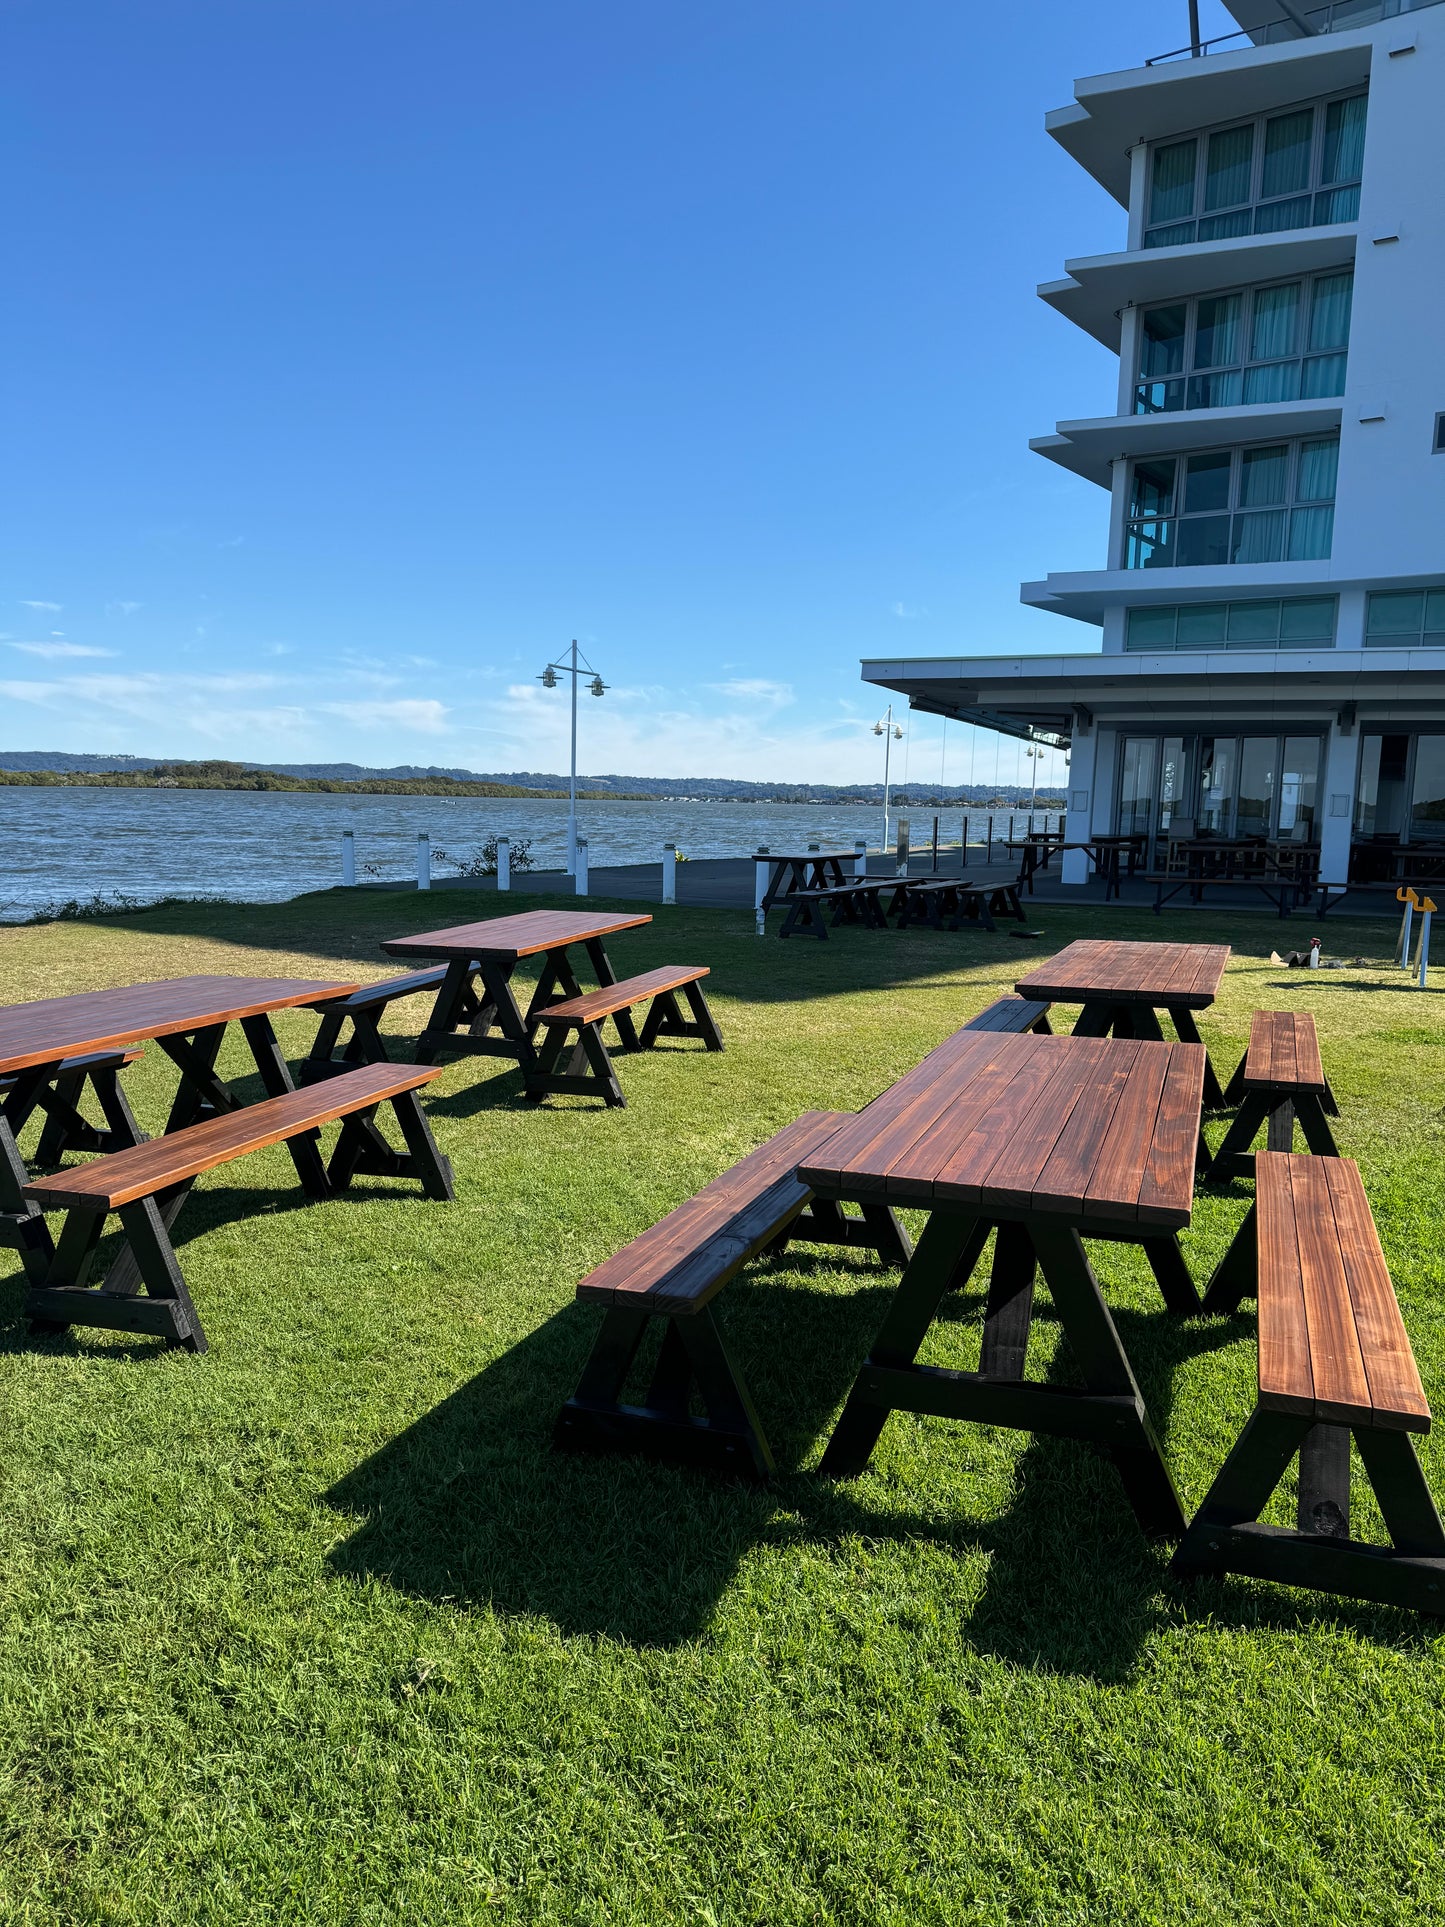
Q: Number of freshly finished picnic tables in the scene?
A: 4